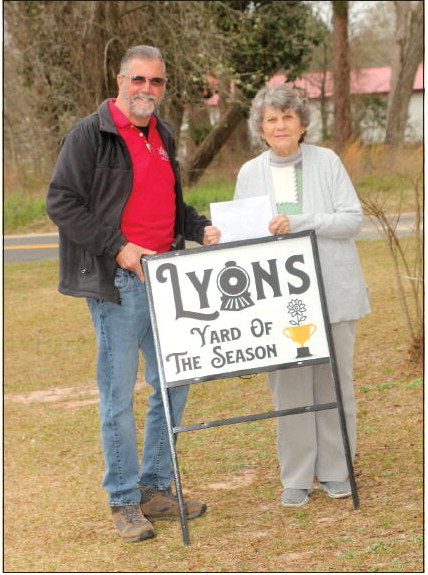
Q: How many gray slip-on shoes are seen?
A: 2